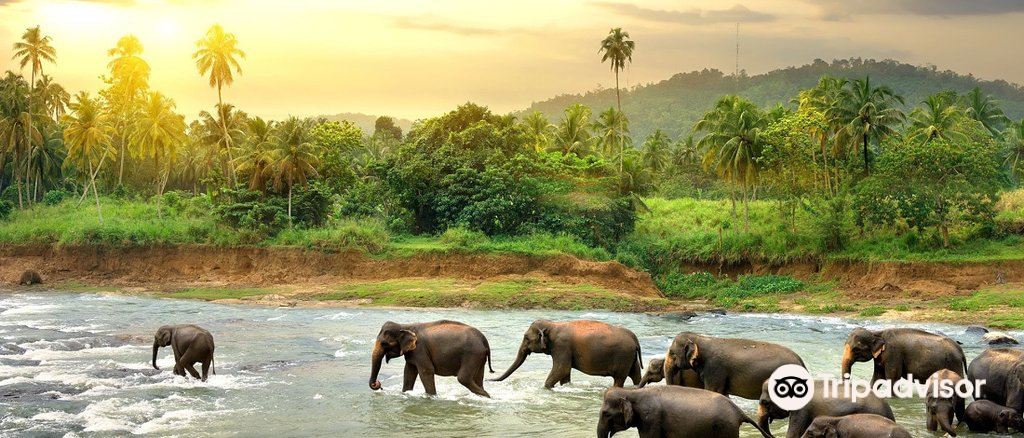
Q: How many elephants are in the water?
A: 12